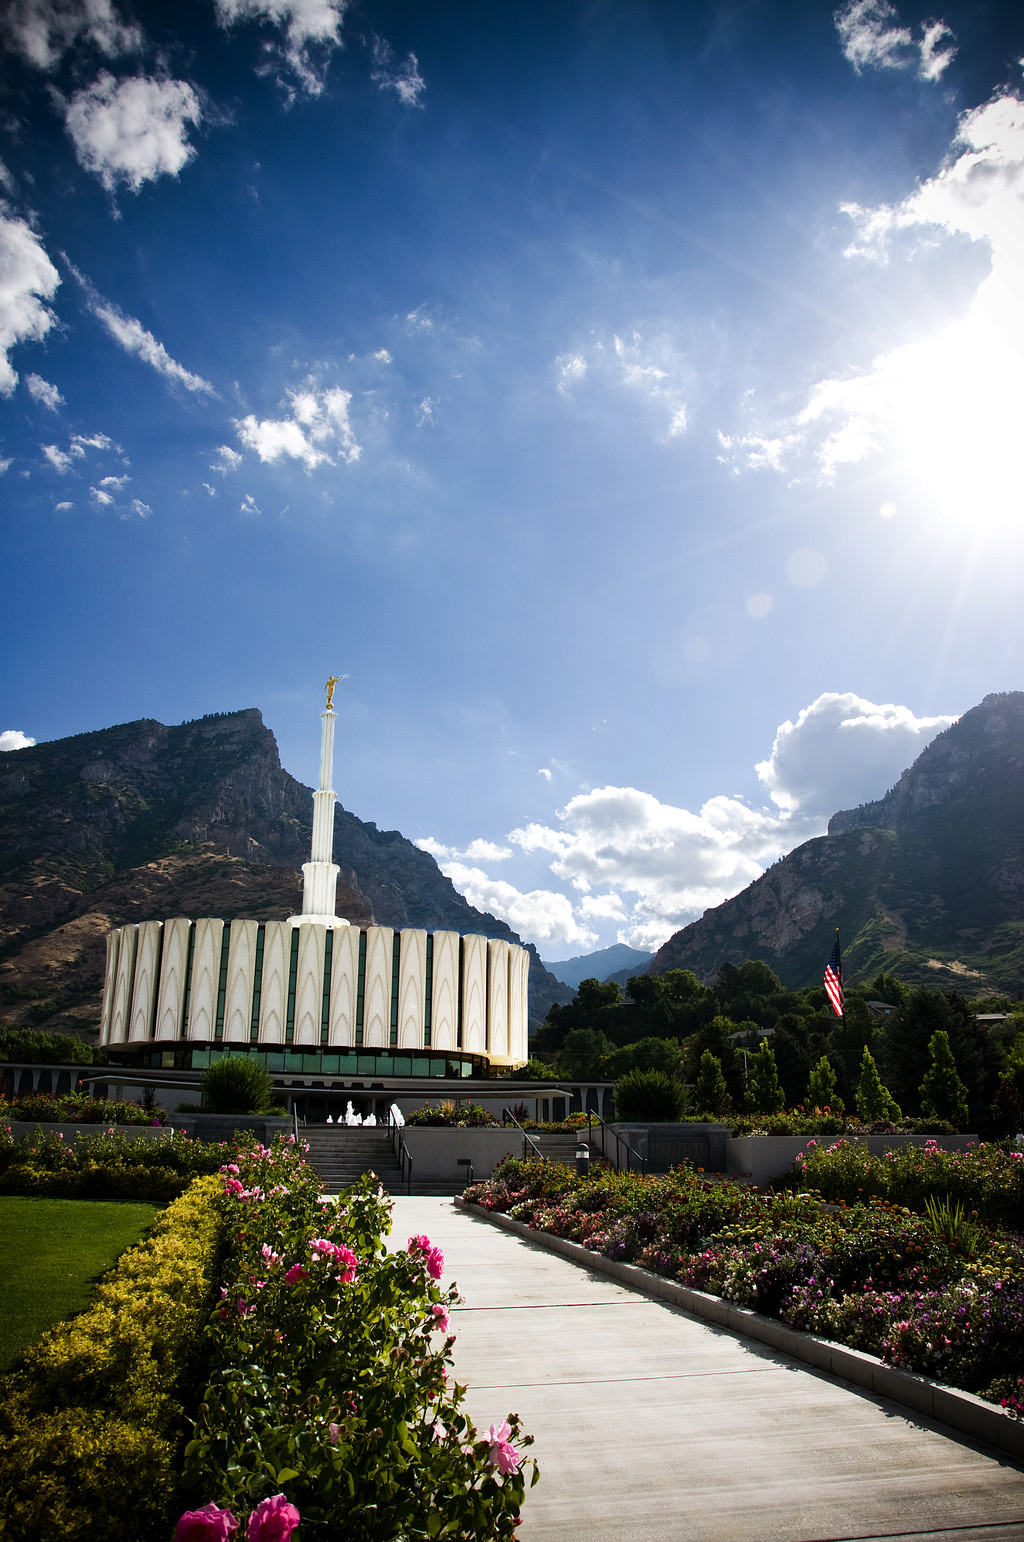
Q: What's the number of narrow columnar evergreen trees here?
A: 5